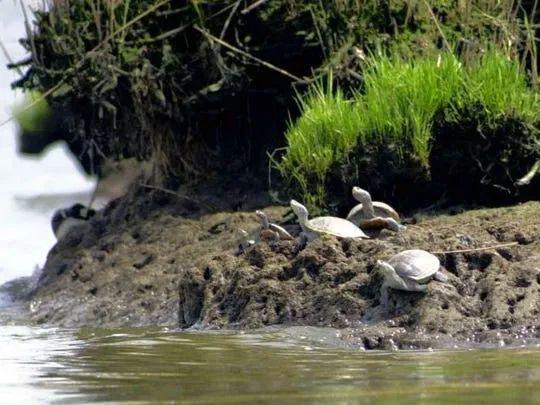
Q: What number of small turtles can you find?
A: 2